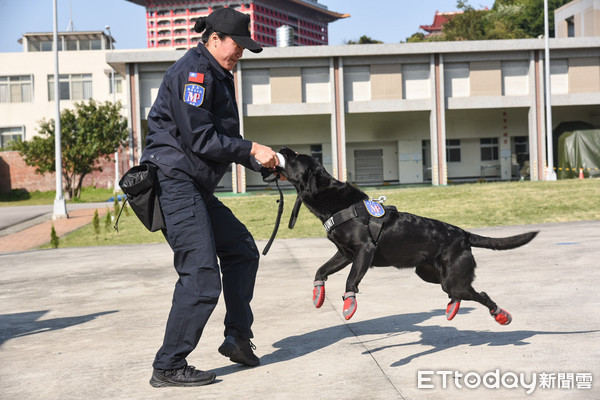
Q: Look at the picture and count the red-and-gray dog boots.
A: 4